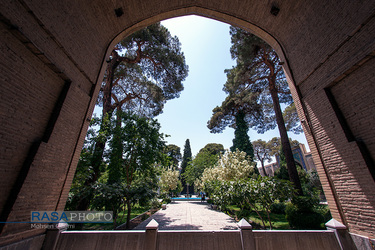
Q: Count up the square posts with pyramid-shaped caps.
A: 4